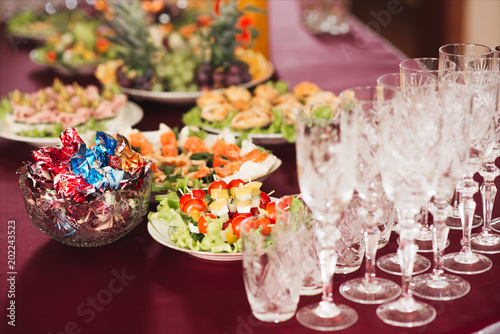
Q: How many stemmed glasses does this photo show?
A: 10